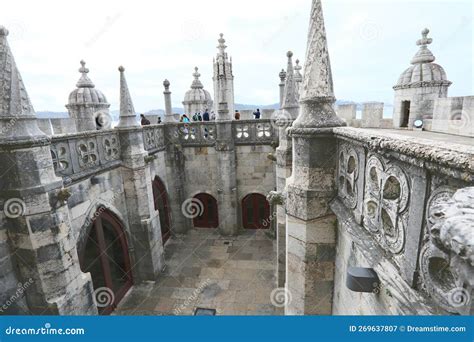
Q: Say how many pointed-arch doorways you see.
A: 2